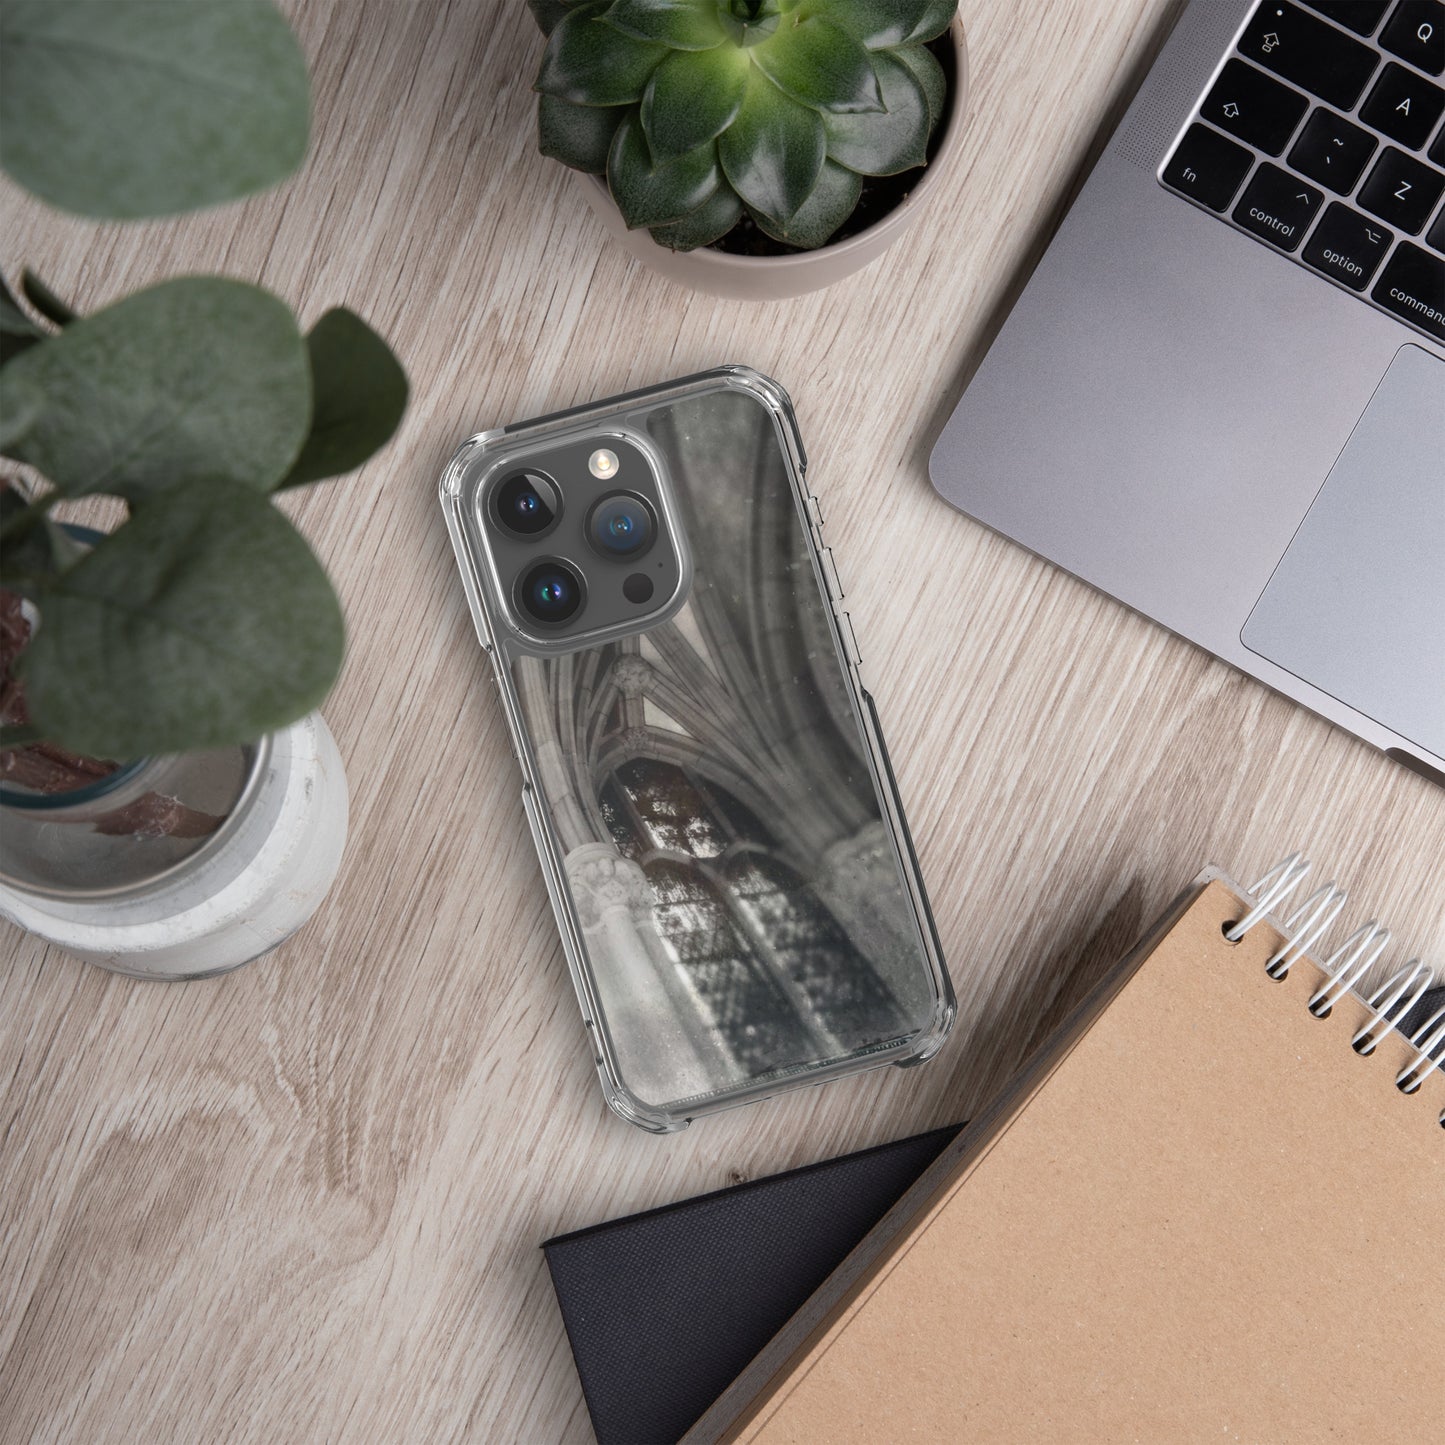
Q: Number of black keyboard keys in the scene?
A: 13